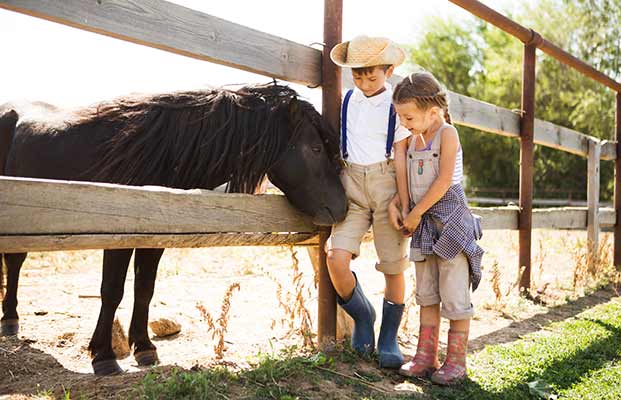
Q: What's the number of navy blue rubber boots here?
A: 2